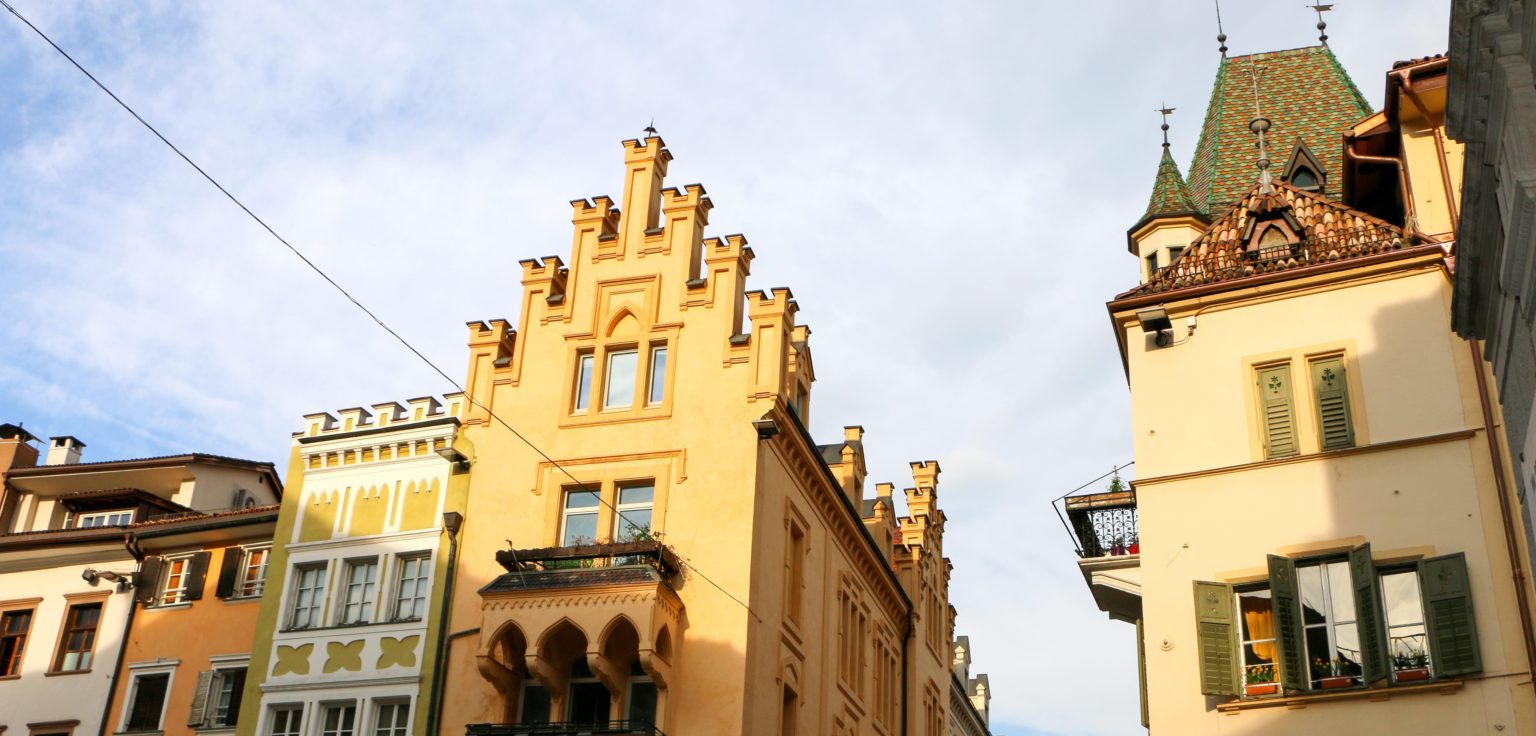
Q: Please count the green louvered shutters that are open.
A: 4